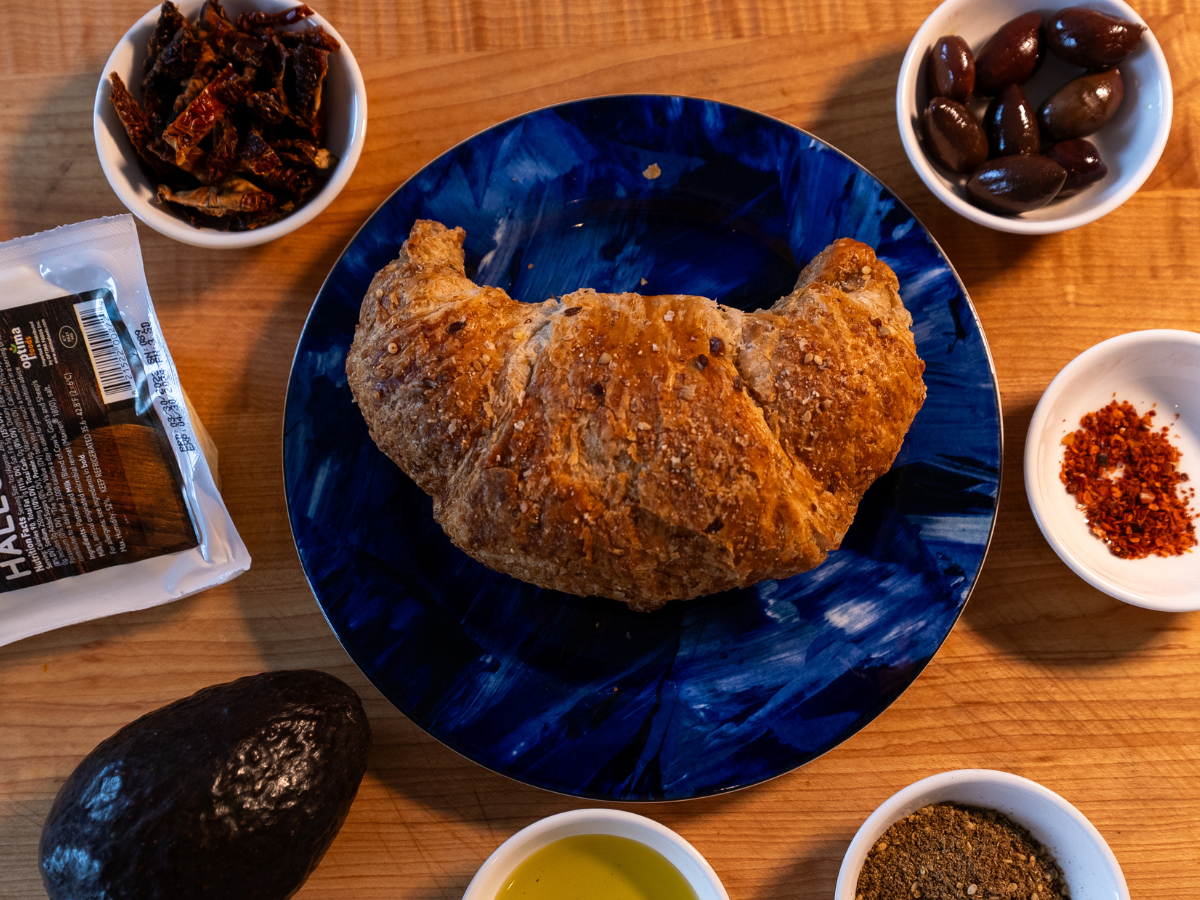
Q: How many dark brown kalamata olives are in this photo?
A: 8